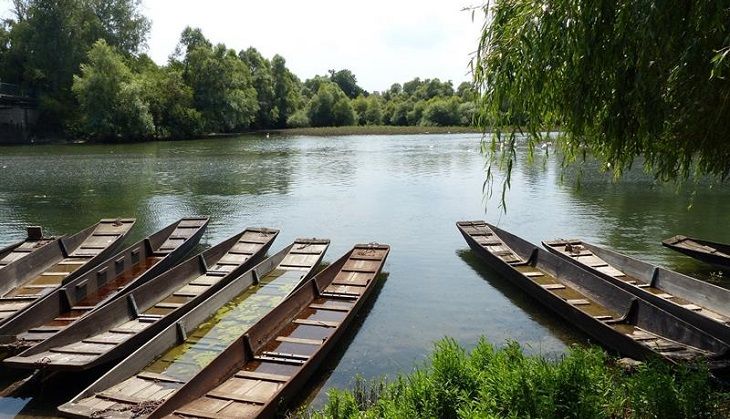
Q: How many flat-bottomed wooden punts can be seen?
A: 9